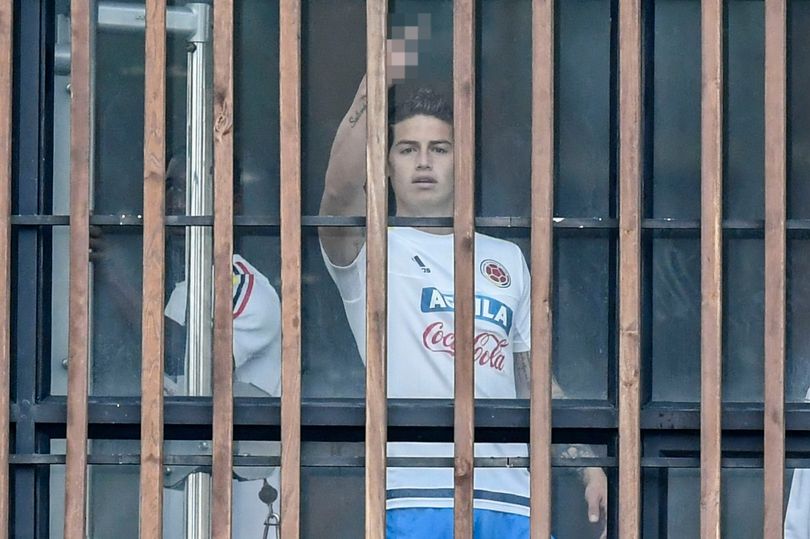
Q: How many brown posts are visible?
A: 11